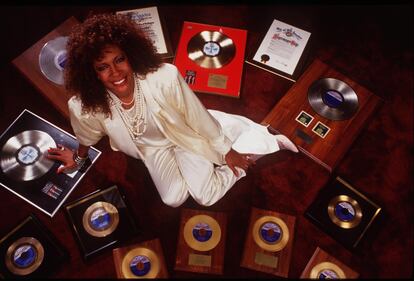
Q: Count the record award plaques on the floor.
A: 11